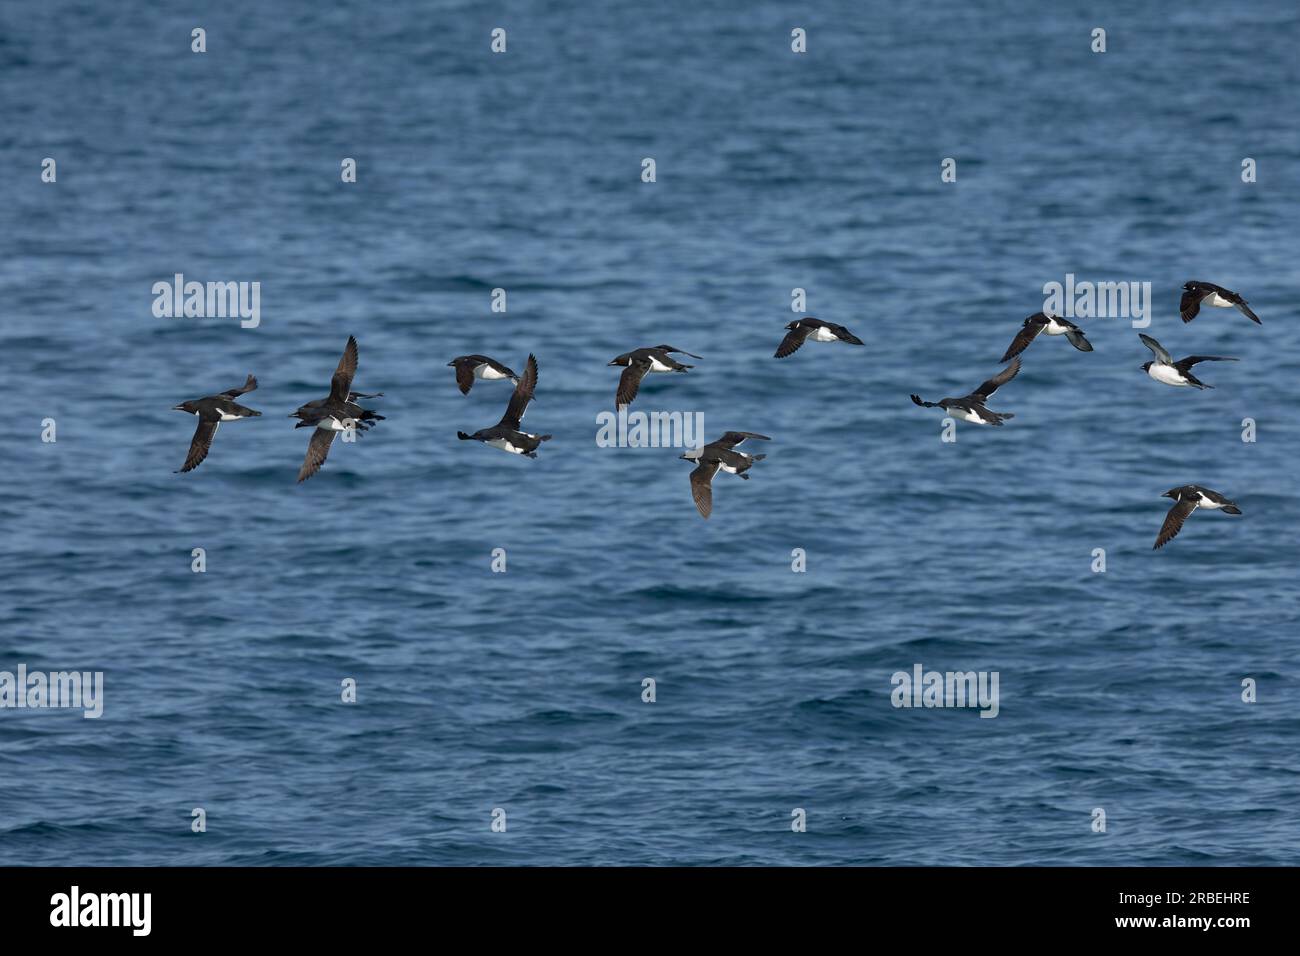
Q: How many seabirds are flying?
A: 13